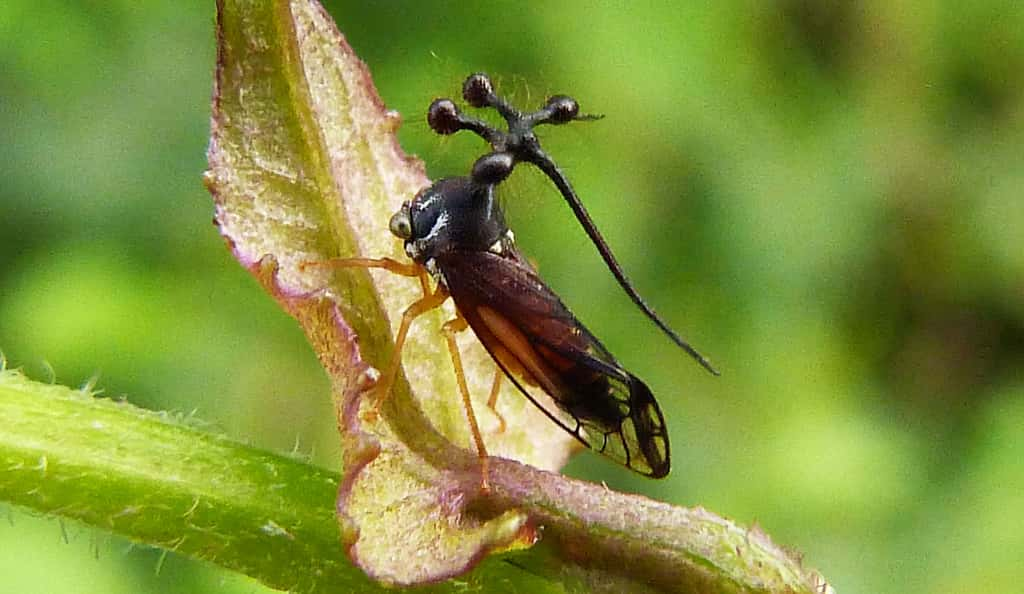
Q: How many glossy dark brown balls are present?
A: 4